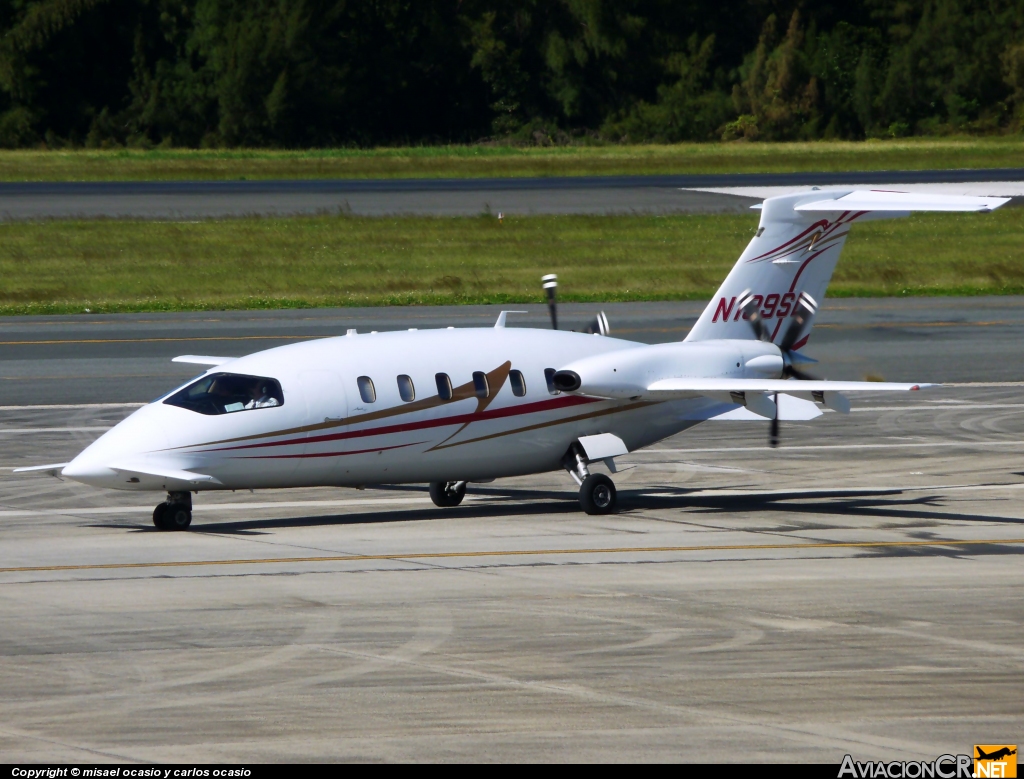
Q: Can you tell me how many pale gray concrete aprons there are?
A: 1